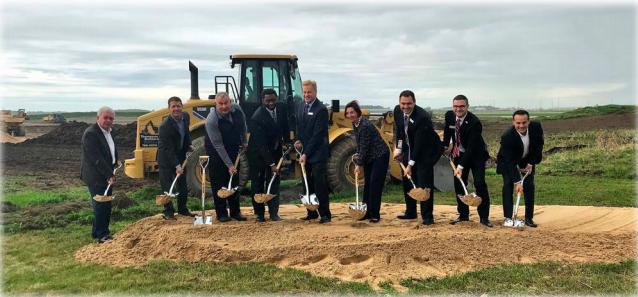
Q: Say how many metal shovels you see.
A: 10